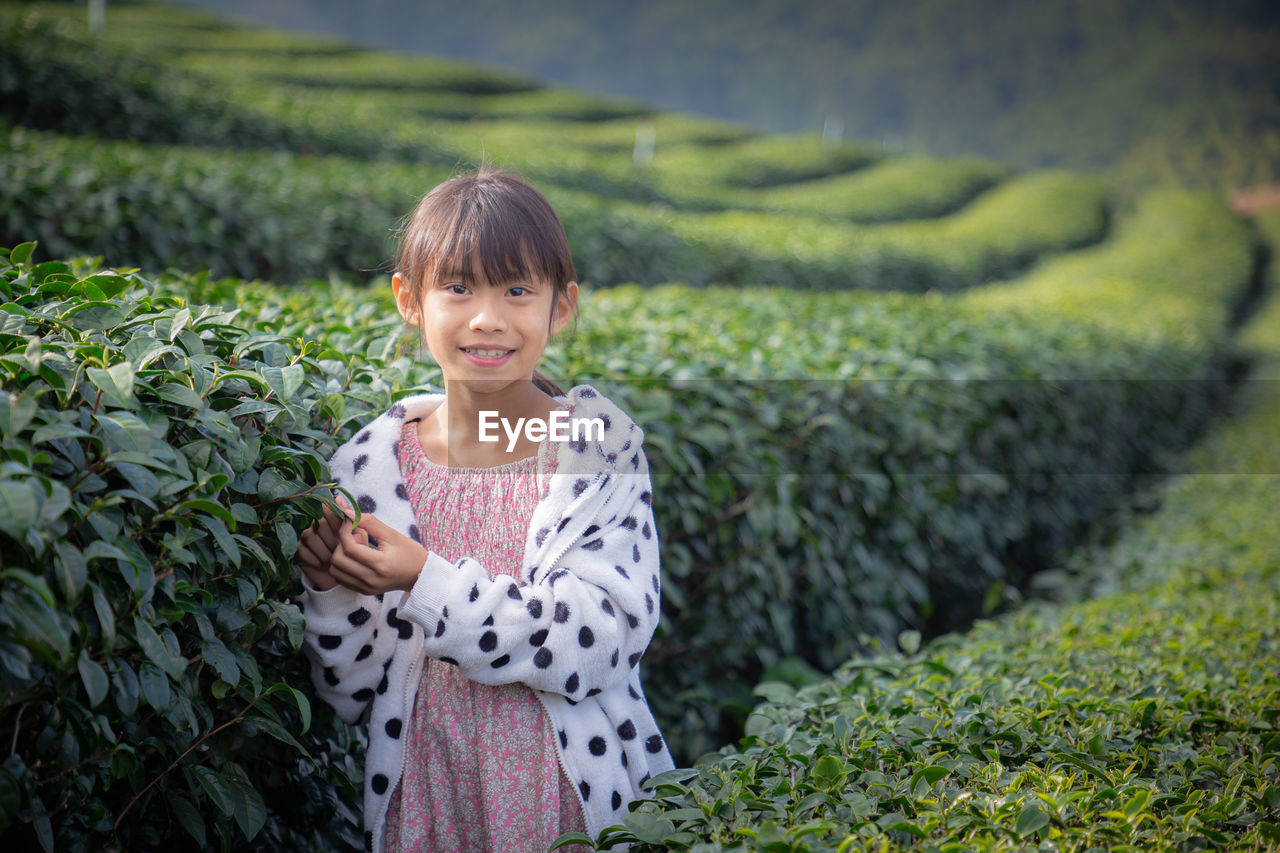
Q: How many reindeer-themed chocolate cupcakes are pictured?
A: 0